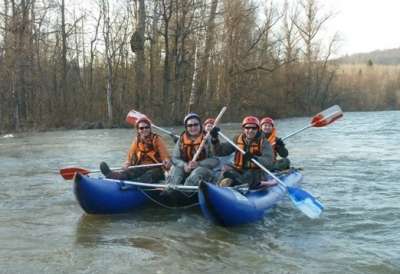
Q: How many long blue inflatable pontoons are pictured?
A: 2